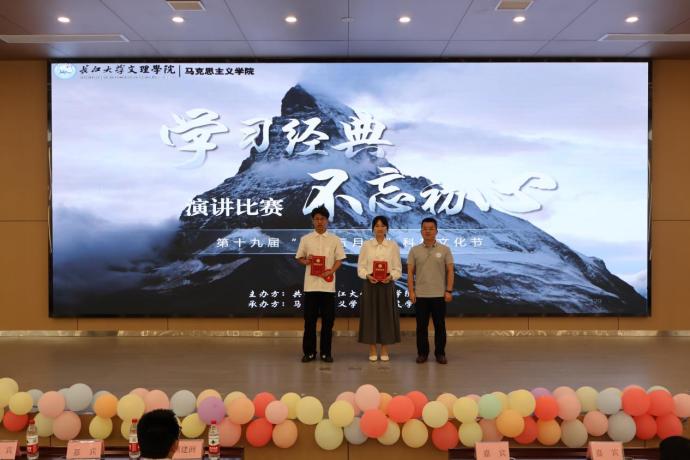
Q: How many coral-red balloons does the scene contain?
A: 13